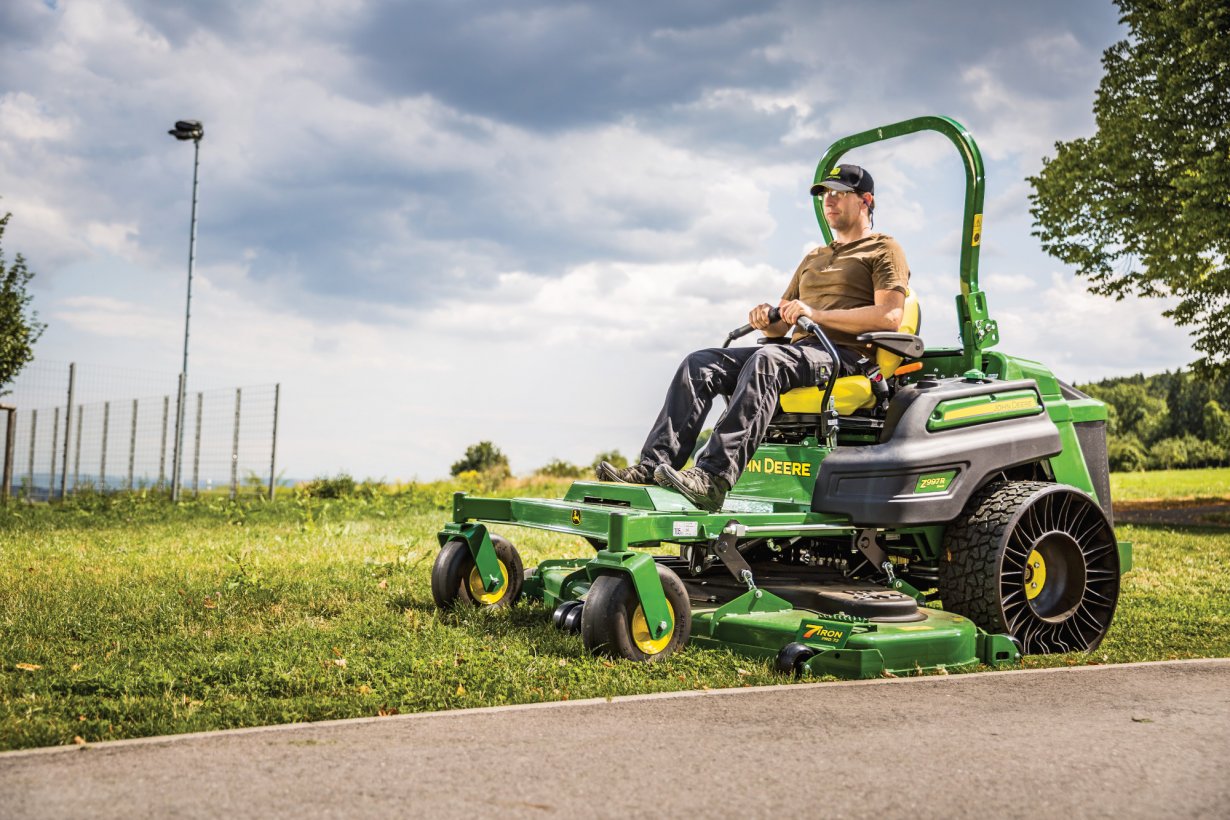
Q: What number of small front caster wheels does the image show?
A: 2